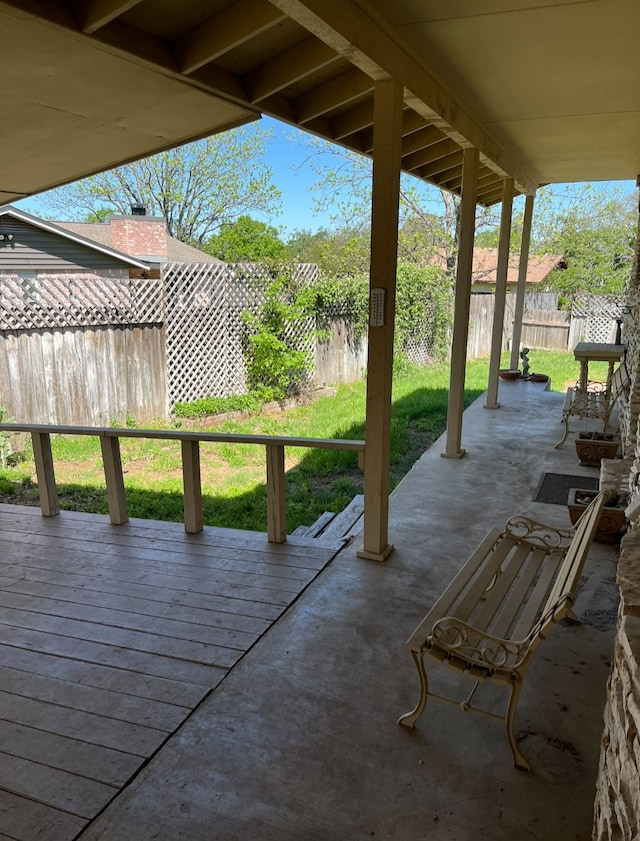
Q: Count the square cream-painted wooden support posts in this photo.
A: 4